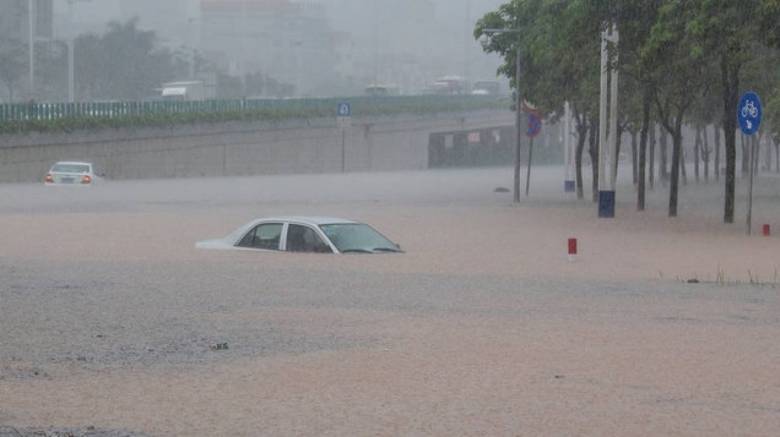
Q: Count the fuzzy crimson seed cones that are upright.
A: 0